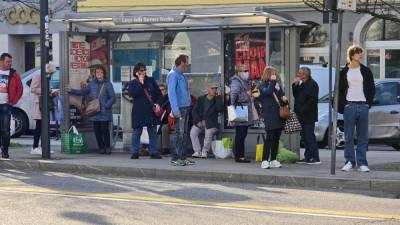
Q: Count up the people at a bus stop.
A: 11